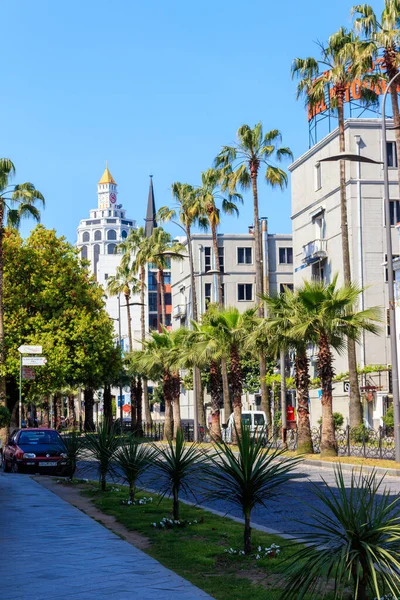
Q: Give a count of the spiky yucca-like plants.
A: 6